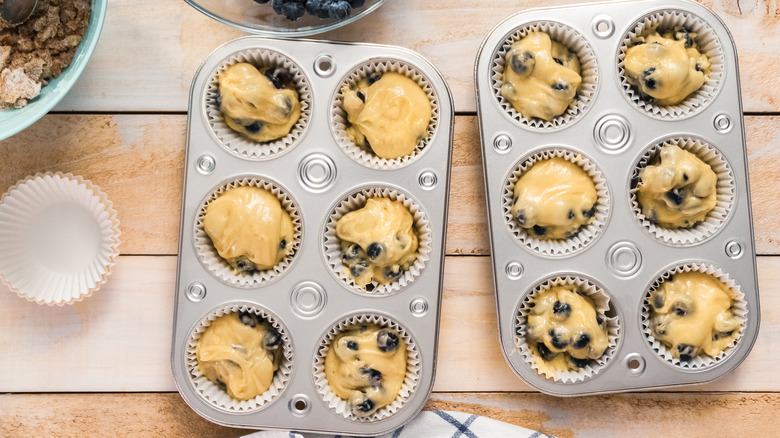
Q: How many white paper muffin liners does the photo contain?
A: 13